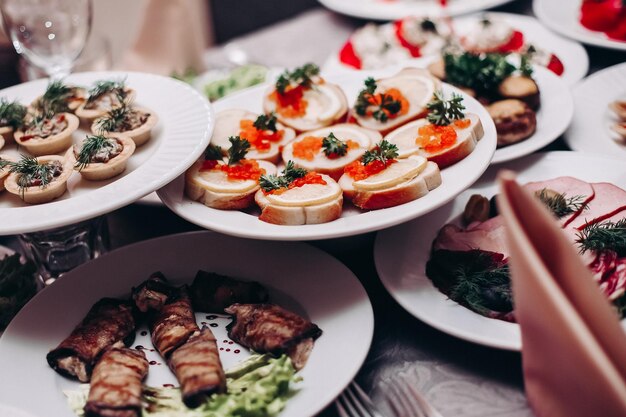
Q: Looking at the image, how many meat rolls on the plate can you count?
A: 7